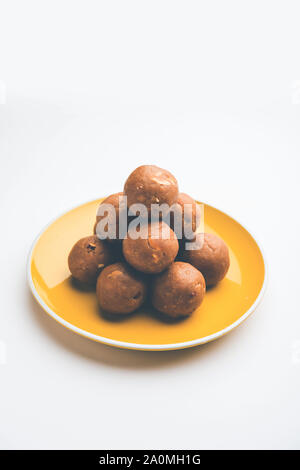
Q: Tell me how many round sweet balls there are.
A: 8